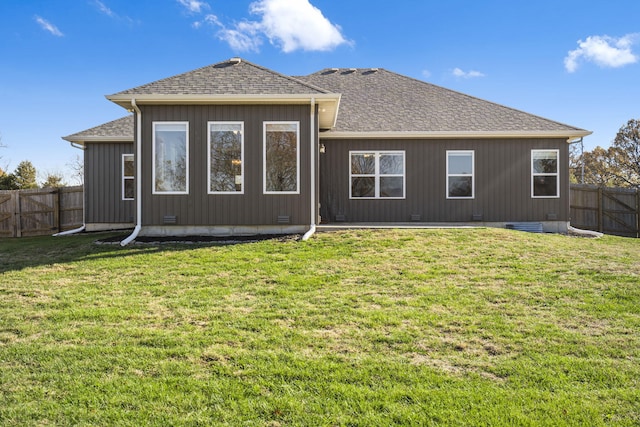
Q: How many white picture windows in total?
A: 3